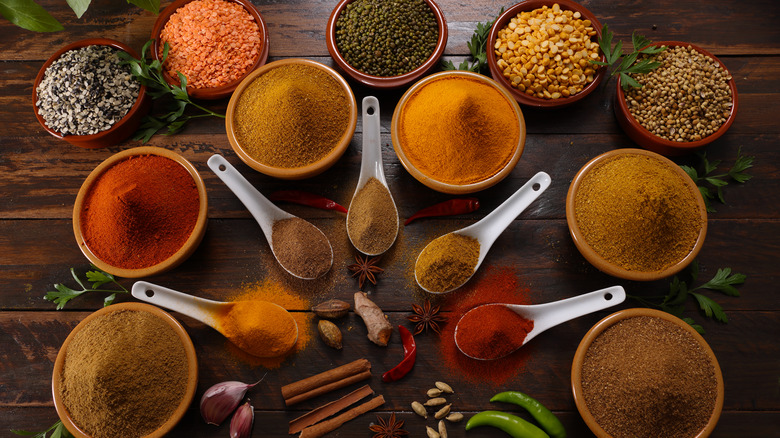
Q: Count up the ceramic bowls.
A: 11